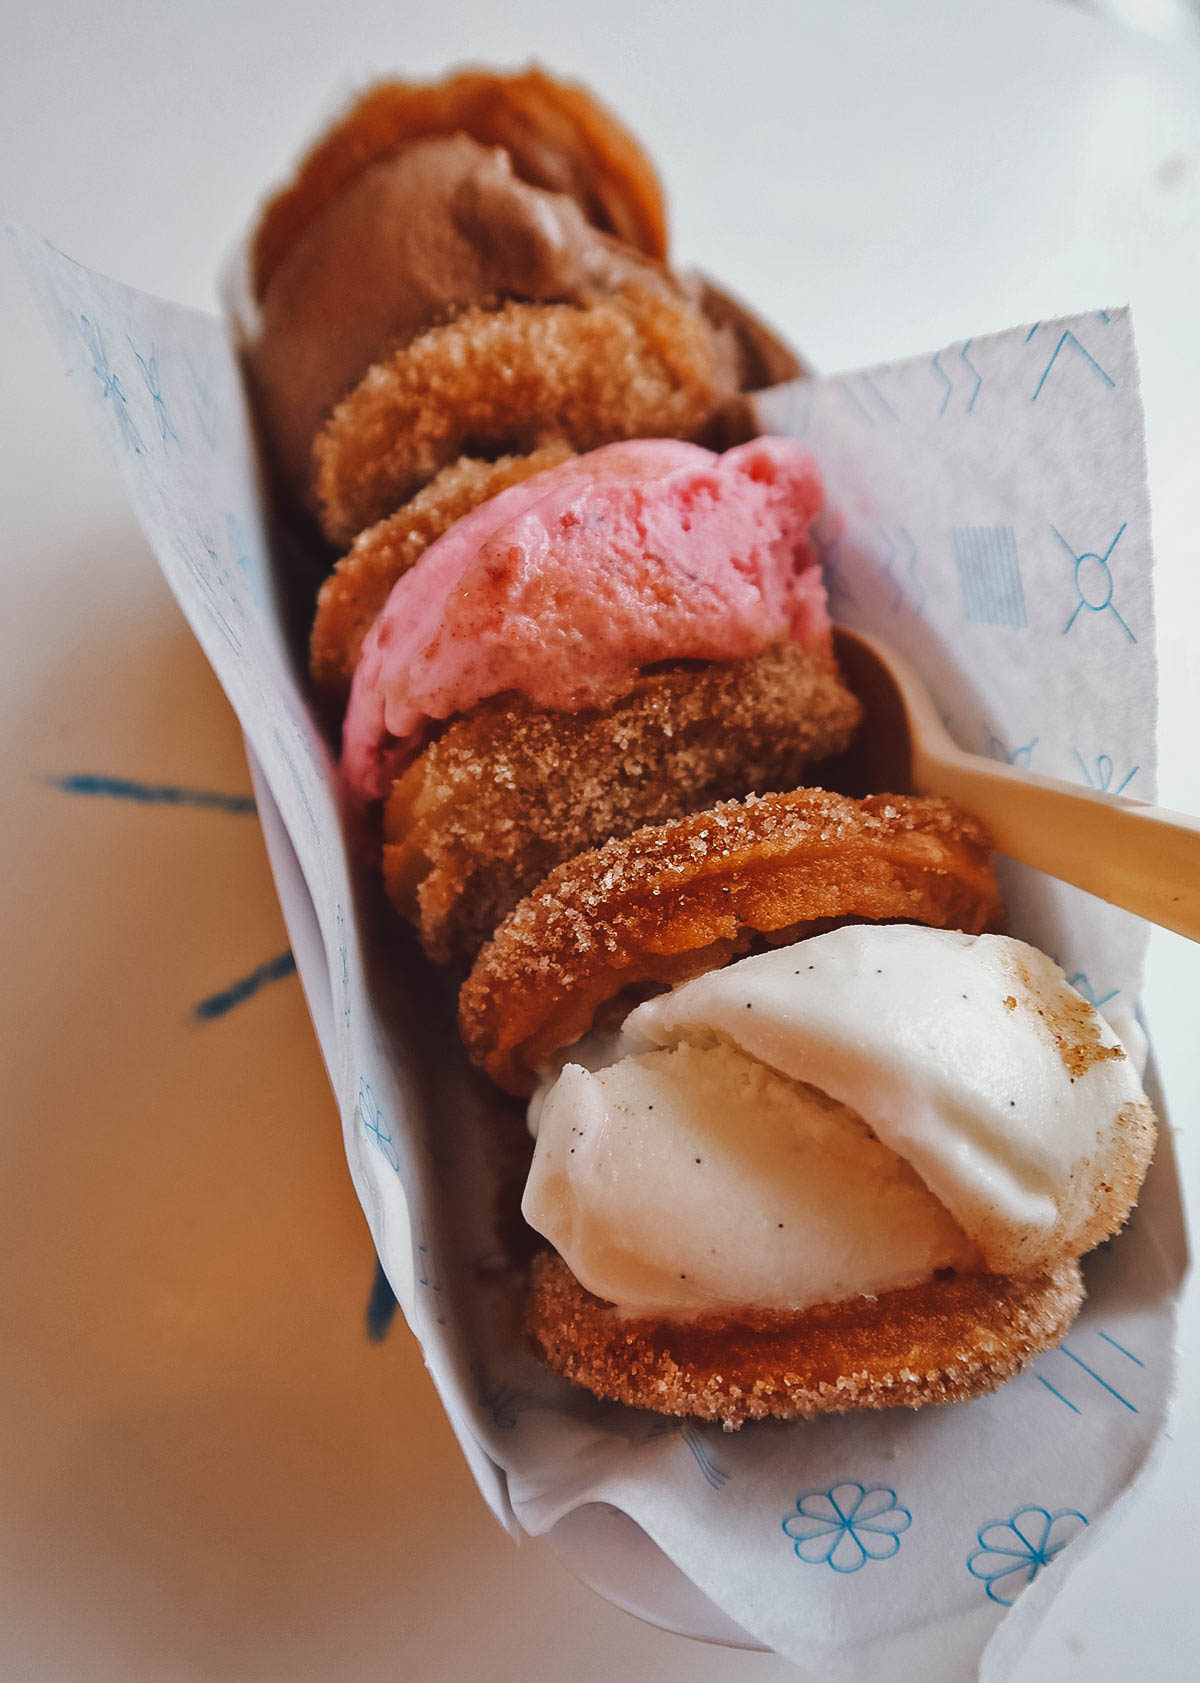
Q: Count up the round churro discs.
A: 6